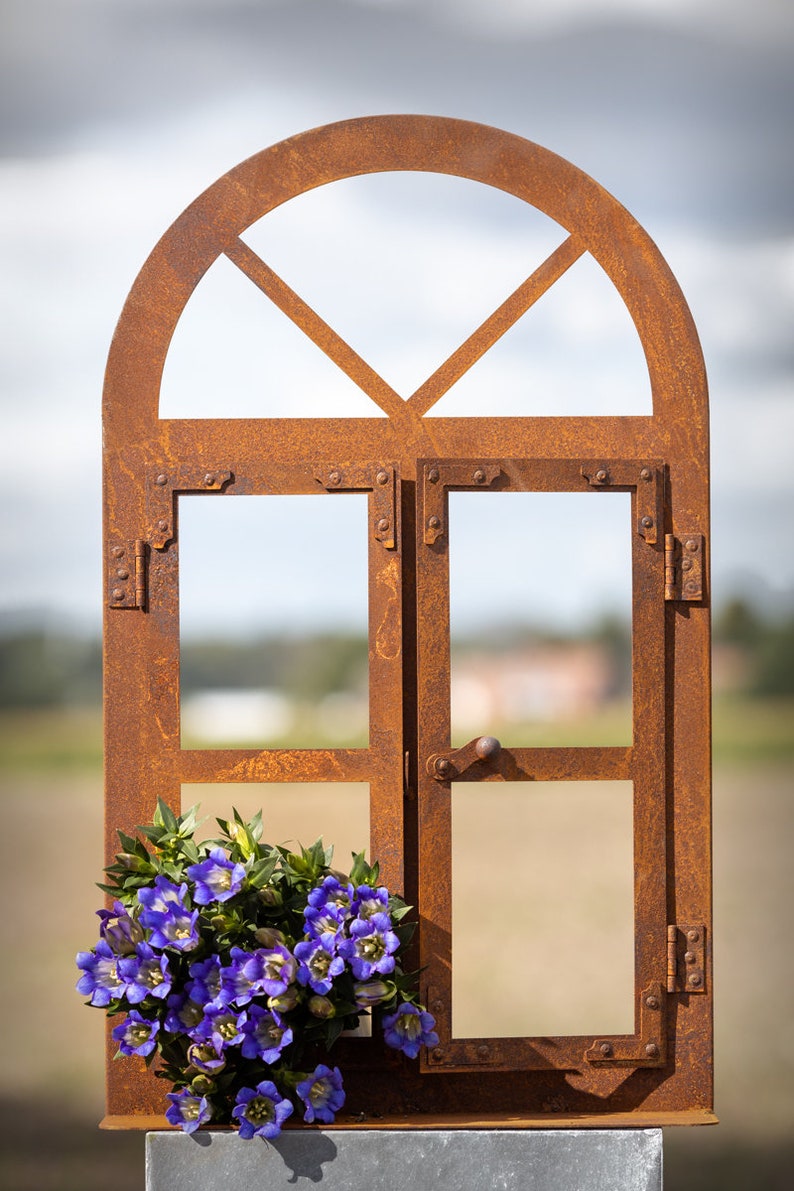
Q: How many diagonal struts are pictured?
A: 2